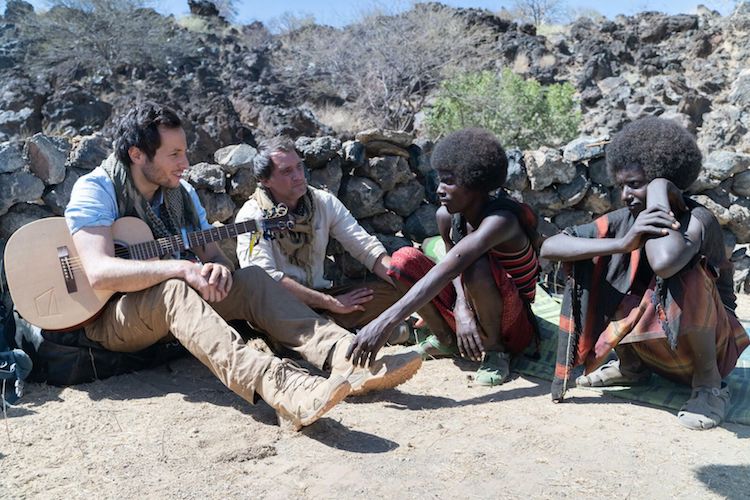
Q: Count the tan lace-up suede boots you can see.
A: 2